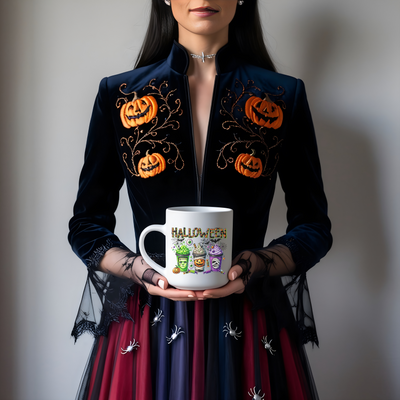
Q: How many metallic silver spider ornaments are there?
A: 6